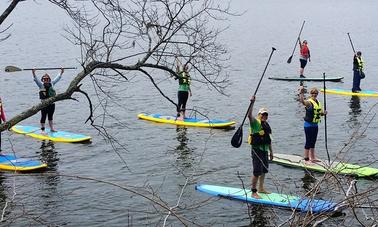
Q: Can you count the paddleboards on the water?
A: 7